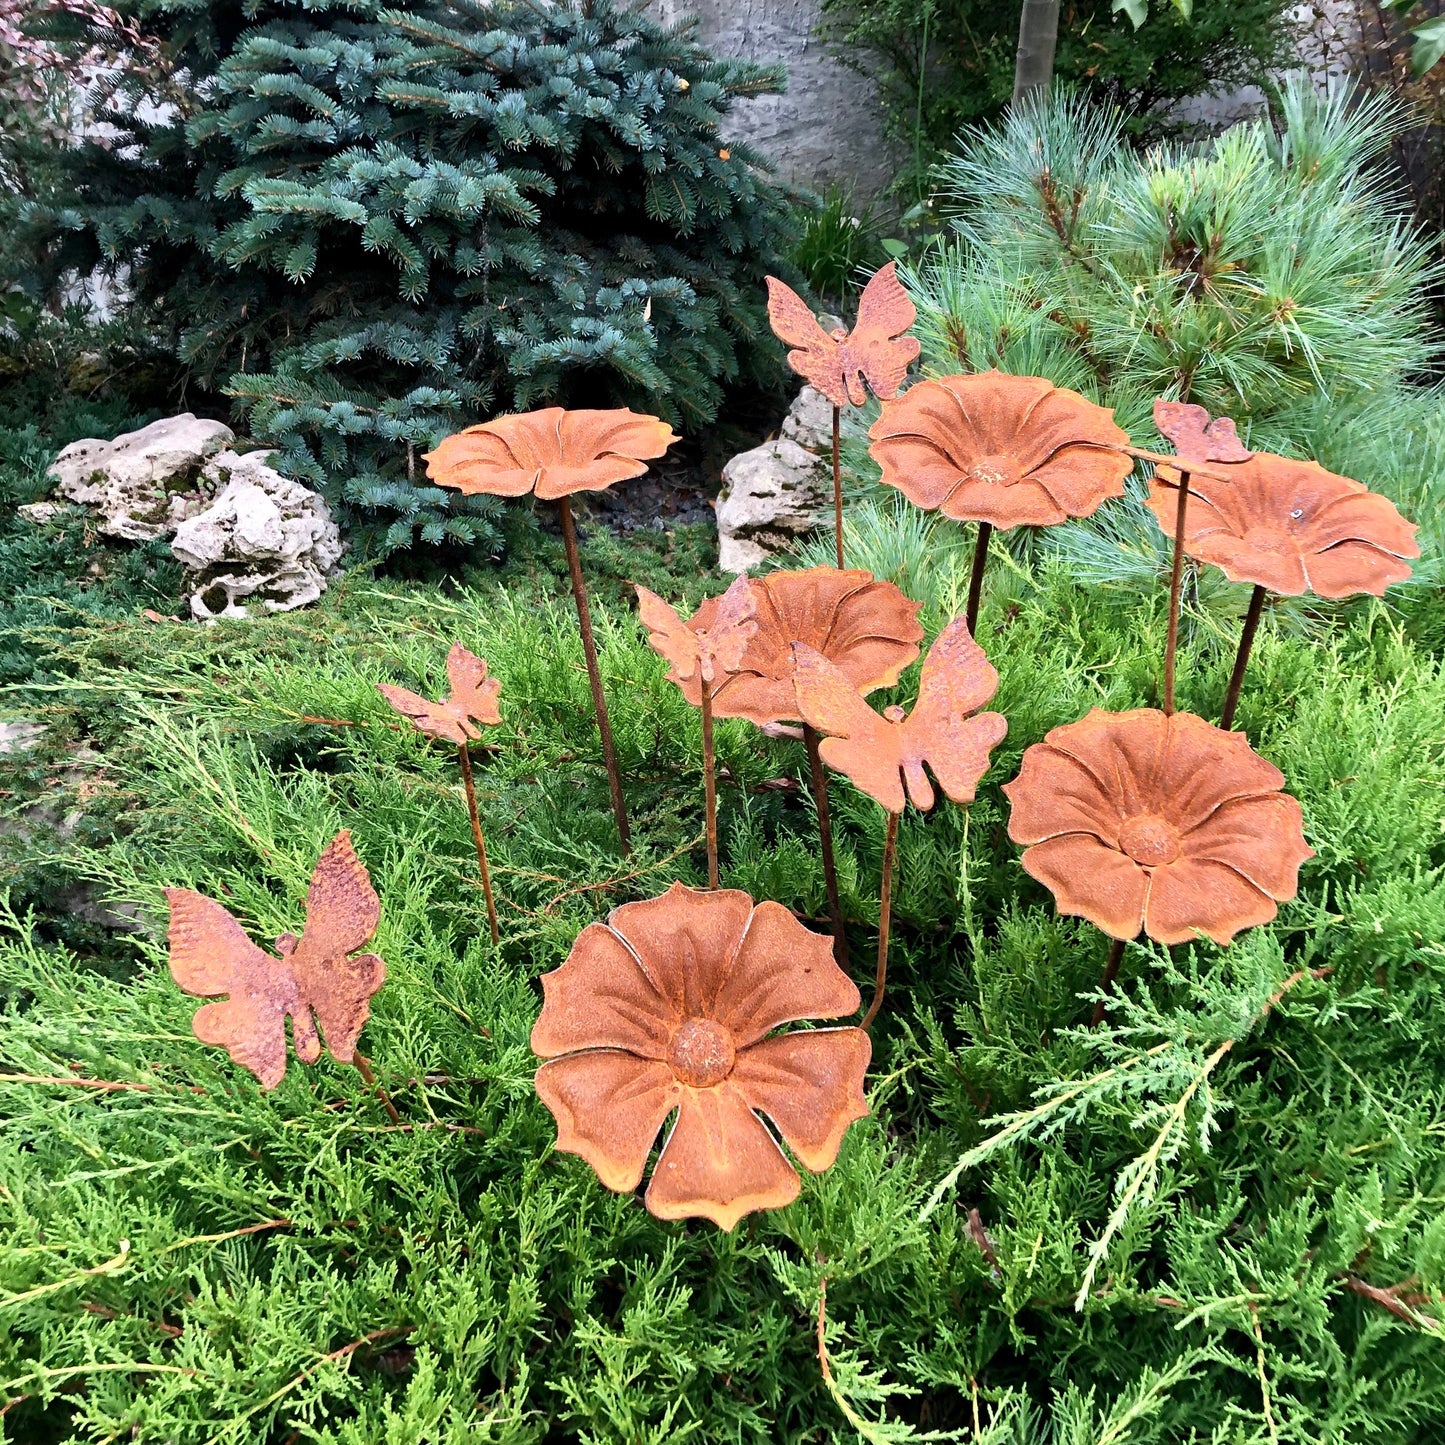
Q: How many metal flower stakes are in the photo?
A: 6